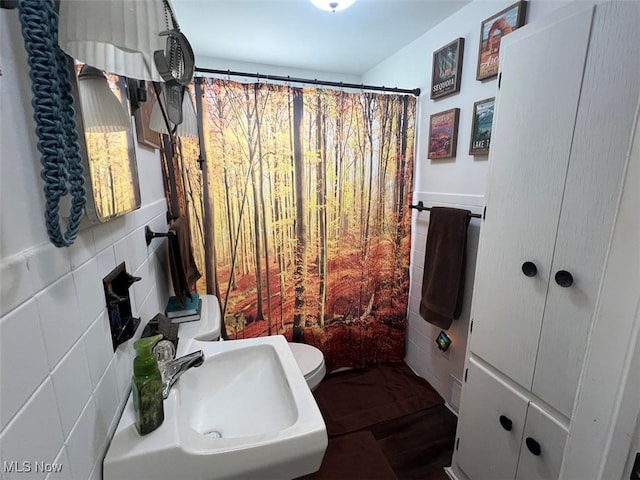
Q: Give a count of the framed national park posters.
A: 4